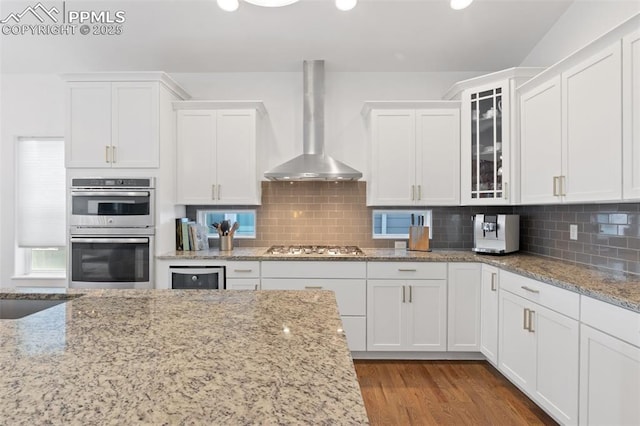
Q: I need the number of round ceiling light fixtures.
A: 4